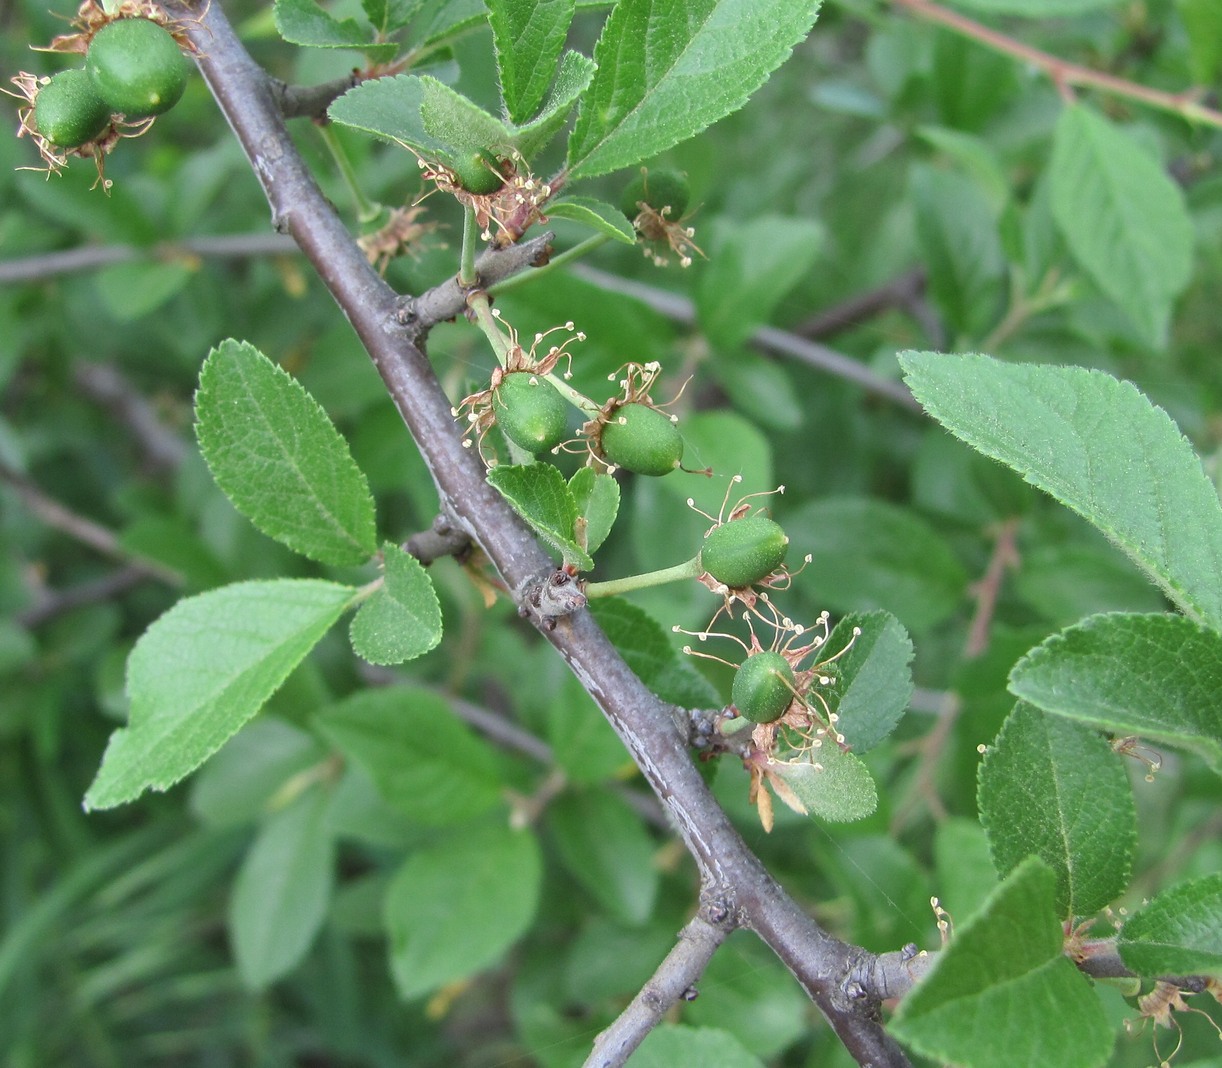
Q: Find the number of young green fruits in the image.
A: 8